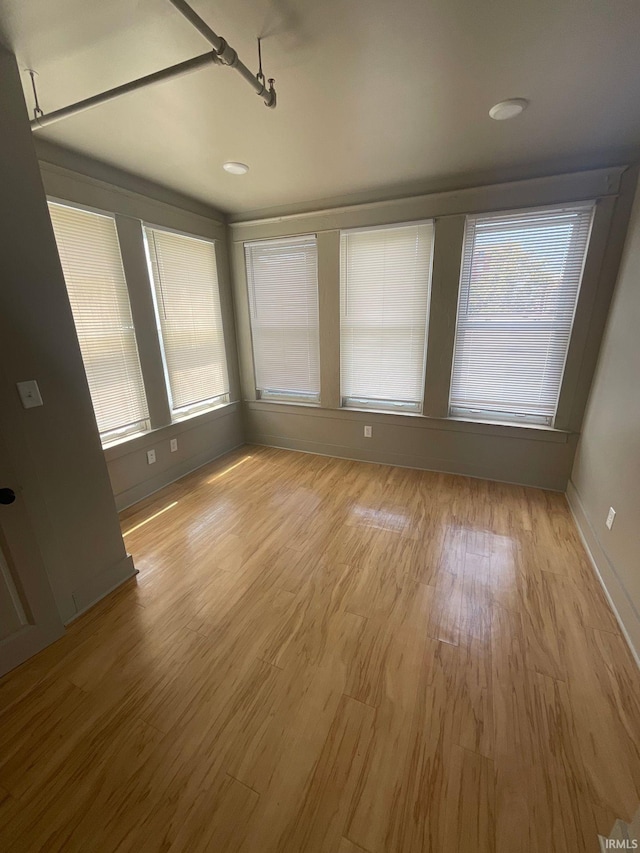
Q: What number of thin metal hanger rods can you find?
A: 2